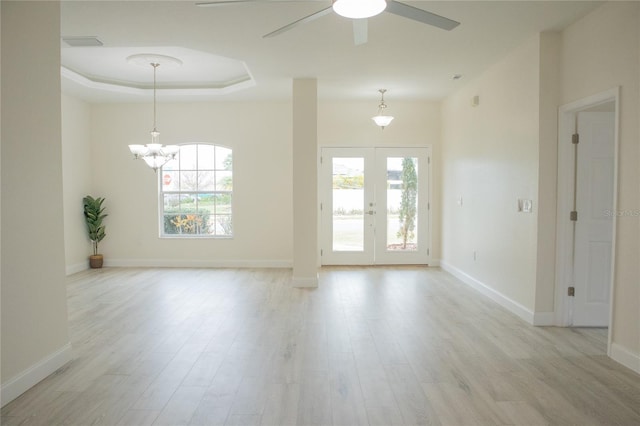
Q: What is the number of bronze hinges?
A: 3